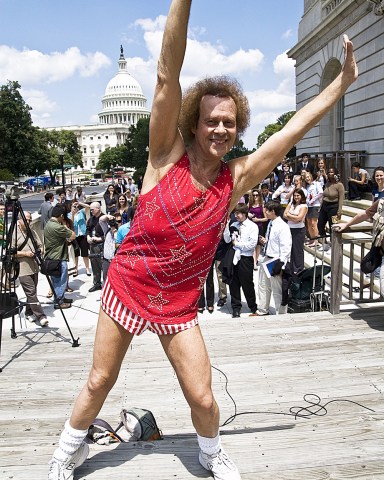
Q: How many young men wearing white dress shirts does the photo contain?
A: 2